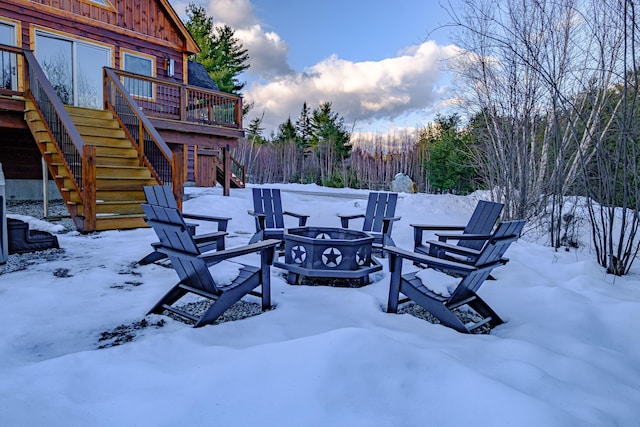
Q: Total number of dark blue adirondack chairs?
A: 6